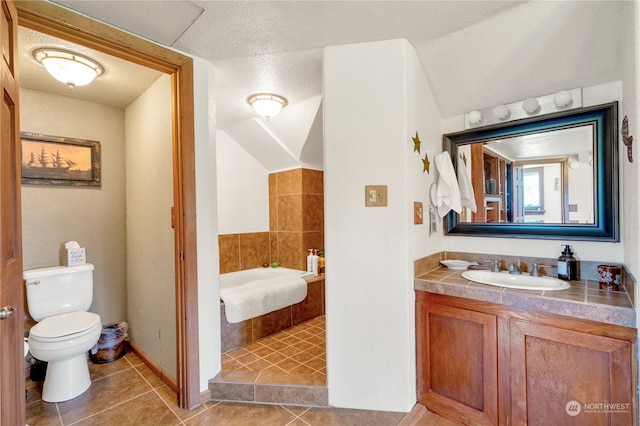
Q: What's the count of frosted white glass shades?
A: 2